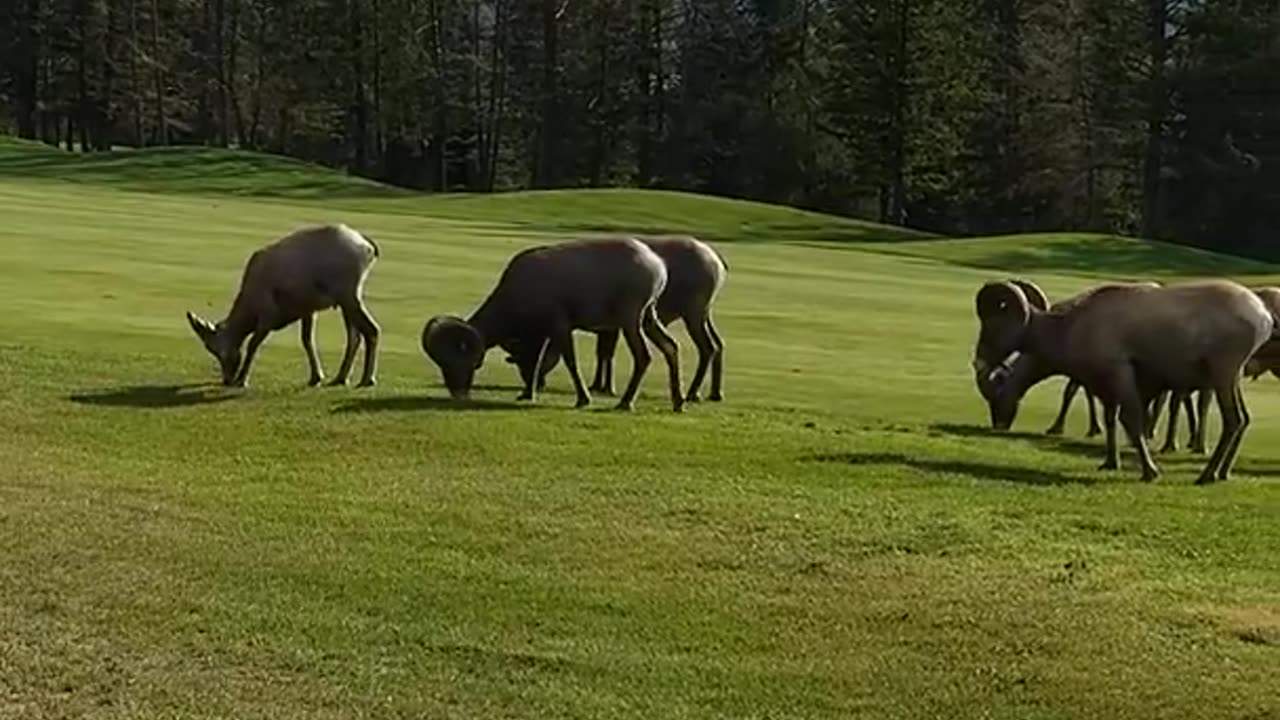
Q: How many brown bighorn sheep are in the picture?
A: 6